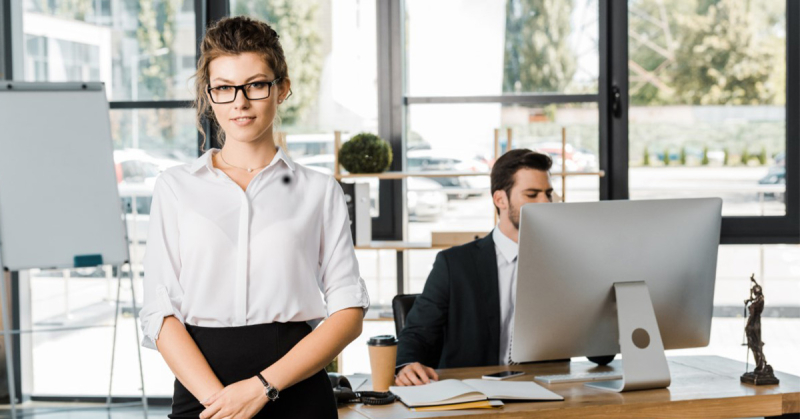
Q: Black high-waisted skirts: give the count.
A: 1